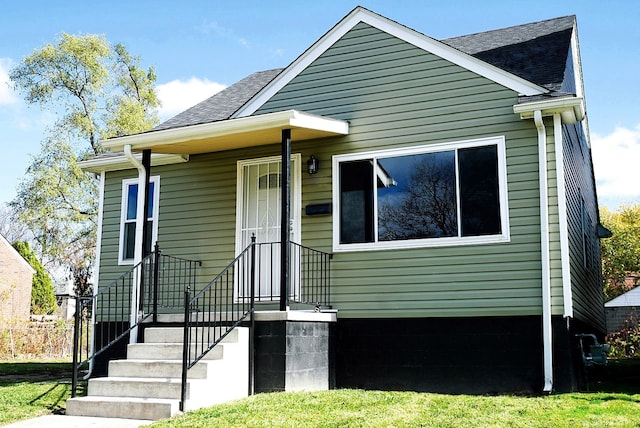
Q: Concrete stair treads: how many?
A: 5